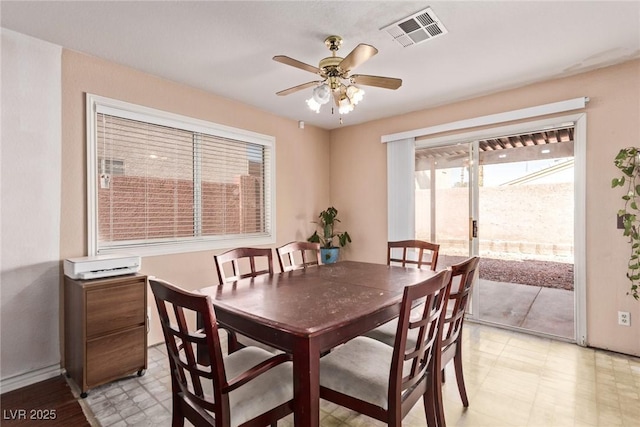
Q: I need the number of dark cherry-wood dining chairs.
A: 6